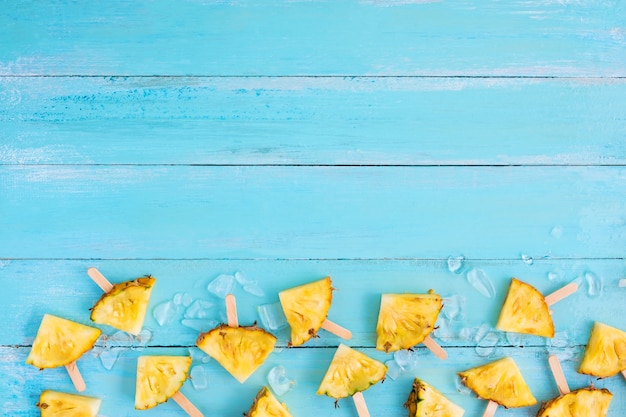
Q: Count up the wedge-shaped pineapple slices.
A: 14